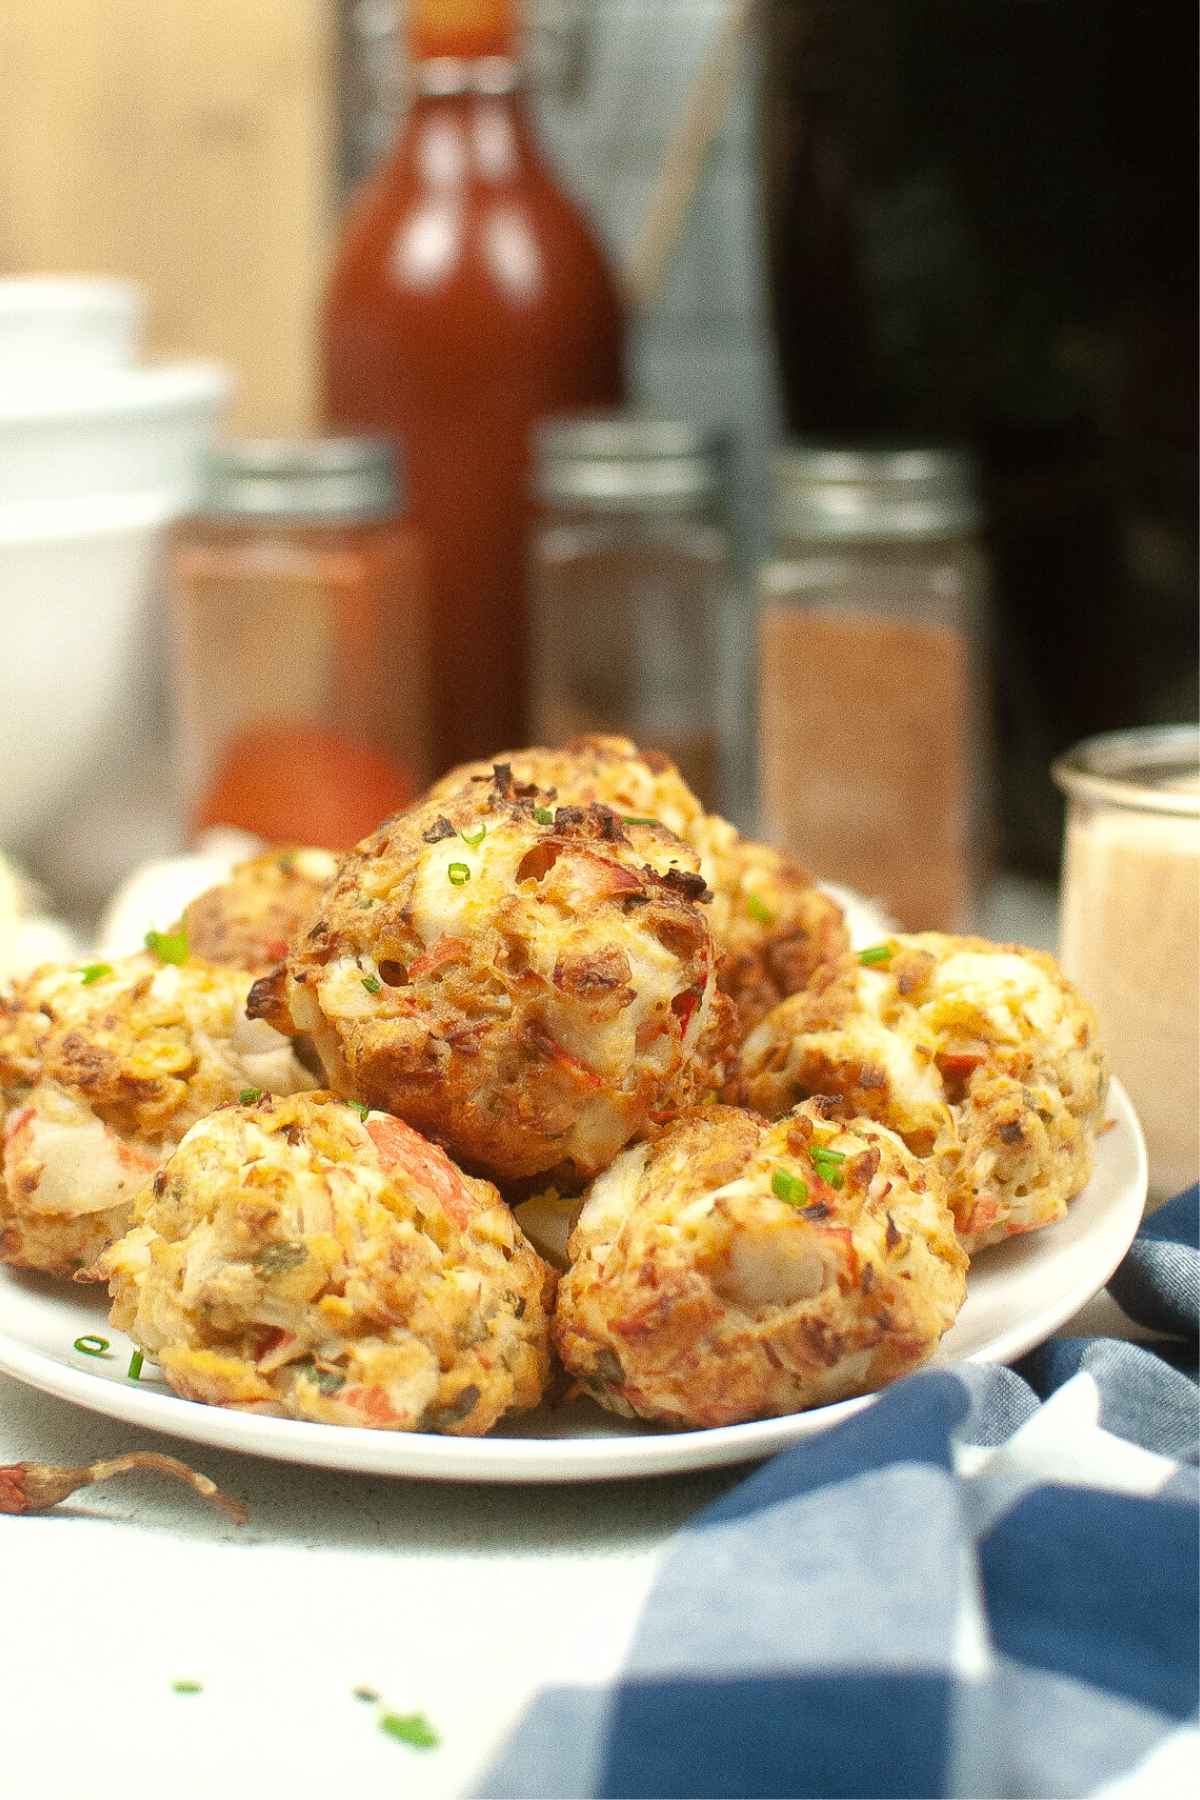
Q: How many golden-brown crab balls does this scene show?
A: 7